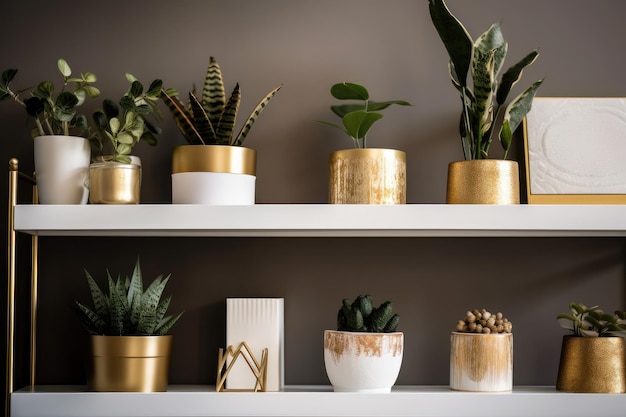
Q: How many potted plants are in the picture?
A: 9